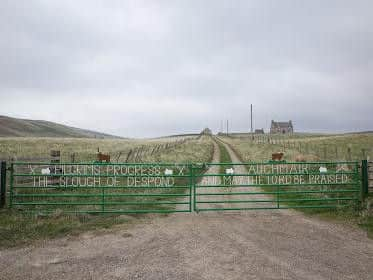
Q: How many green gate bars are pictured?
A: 12